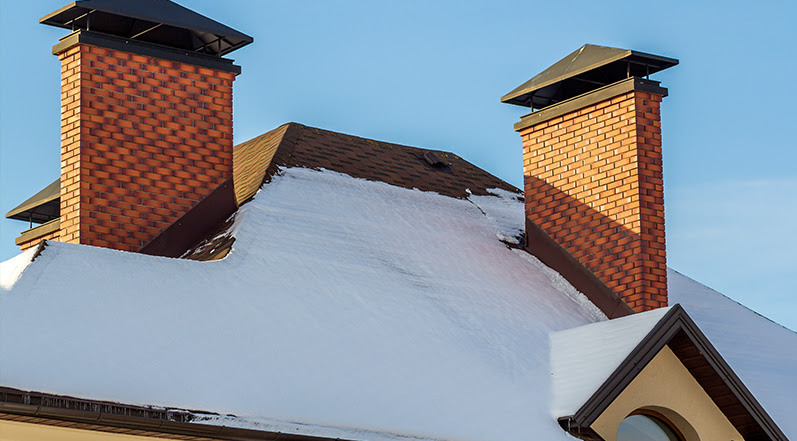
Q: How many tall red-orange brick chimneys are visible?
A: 2